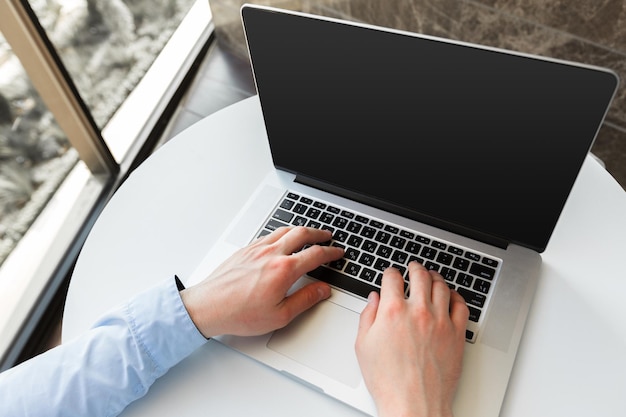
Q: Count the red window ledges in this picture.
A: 0